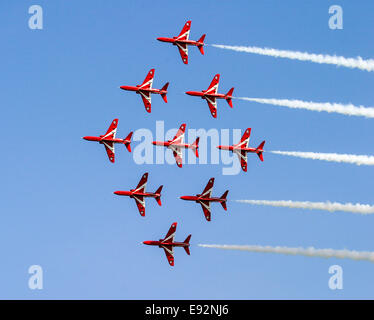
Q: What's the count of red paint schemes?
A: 9